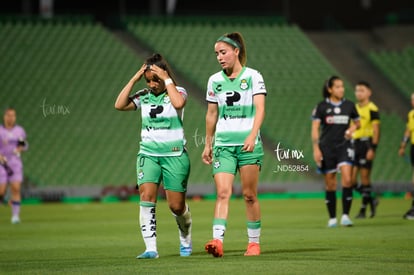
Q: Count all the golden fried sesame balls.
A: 0